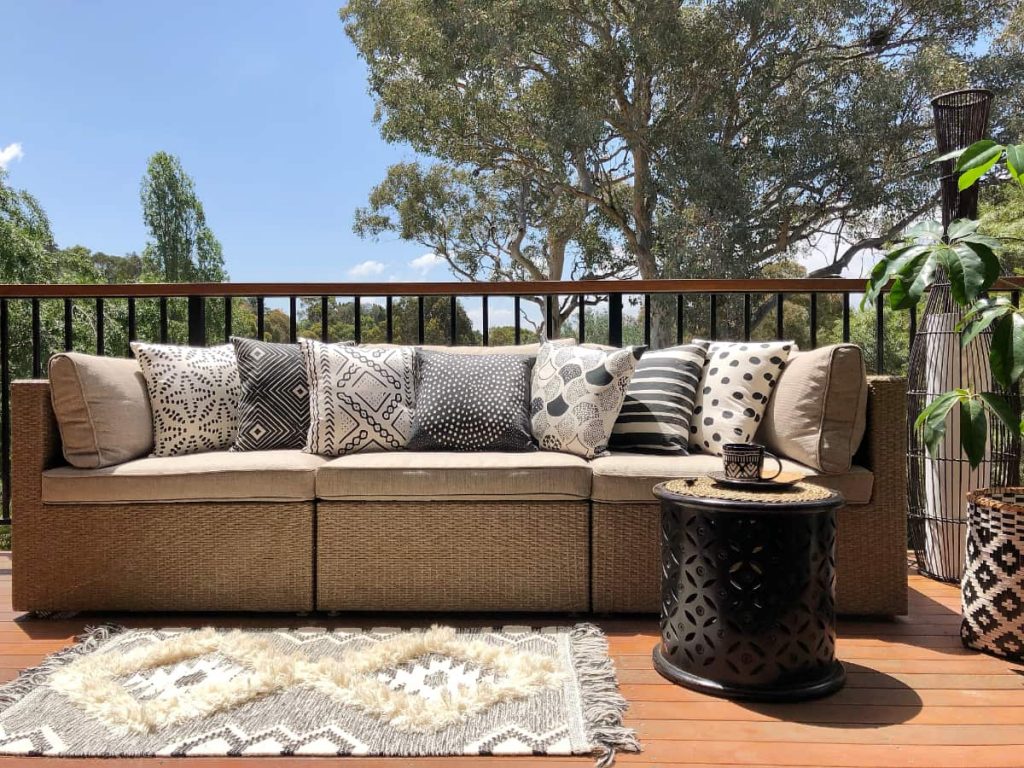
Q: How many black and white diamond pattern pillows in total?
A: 1